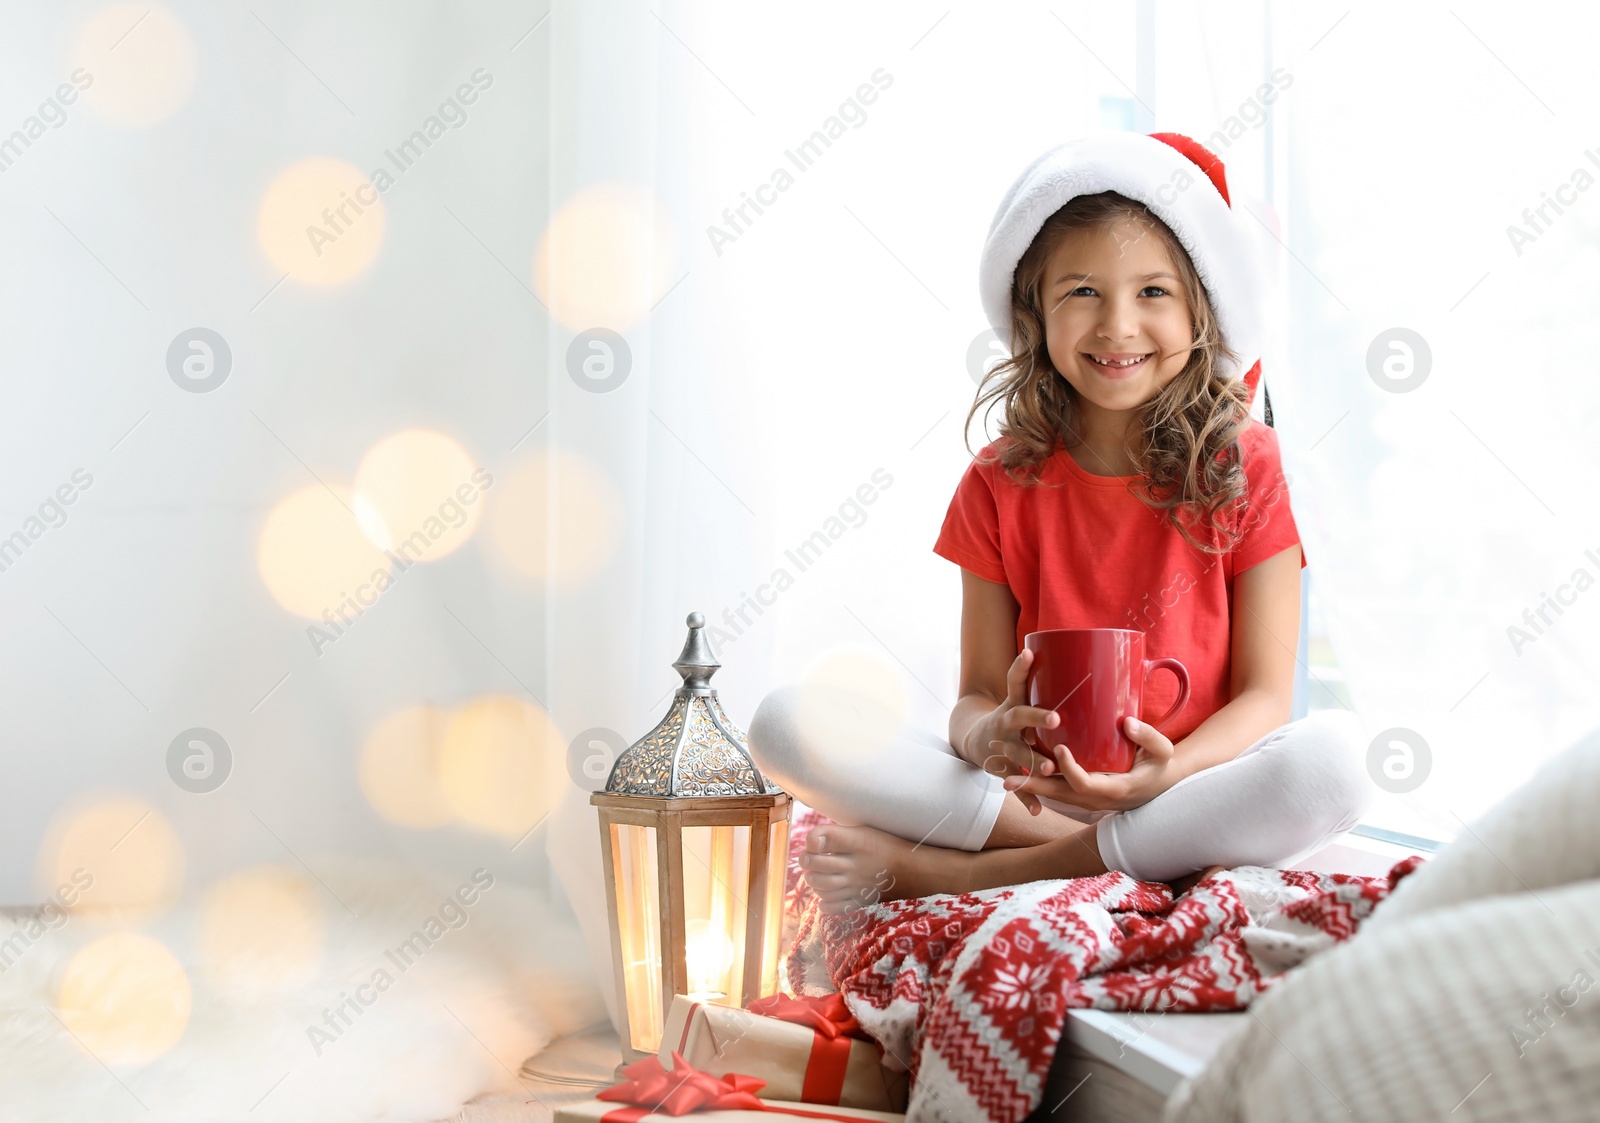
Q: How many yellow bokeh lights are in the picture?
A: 12